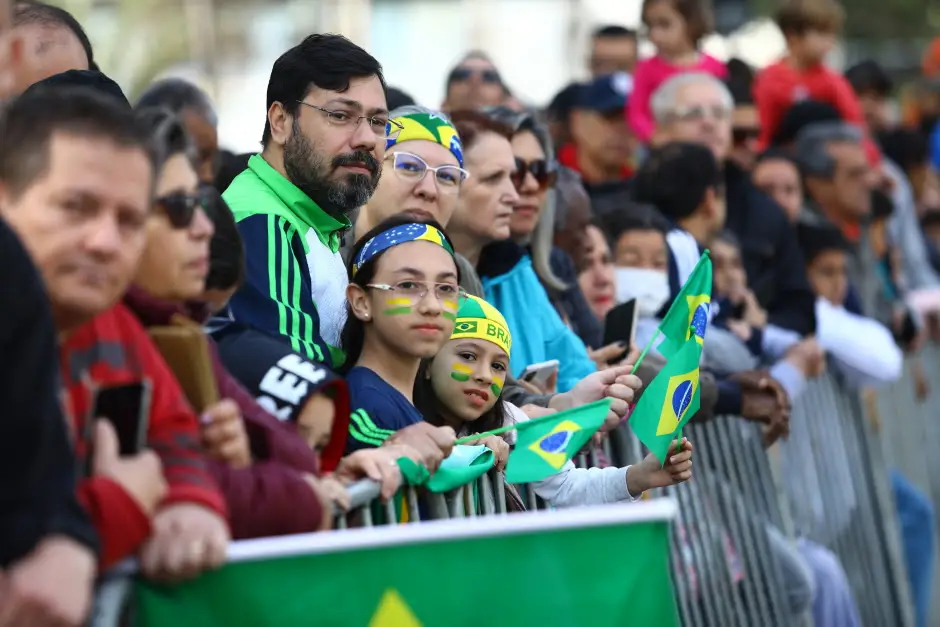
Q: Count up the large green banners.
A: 1